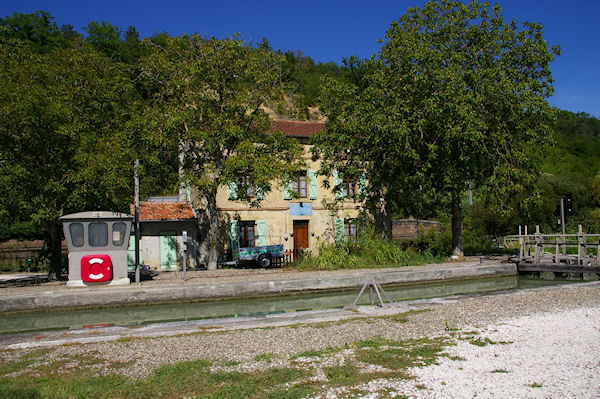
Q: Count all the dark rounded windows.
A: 3